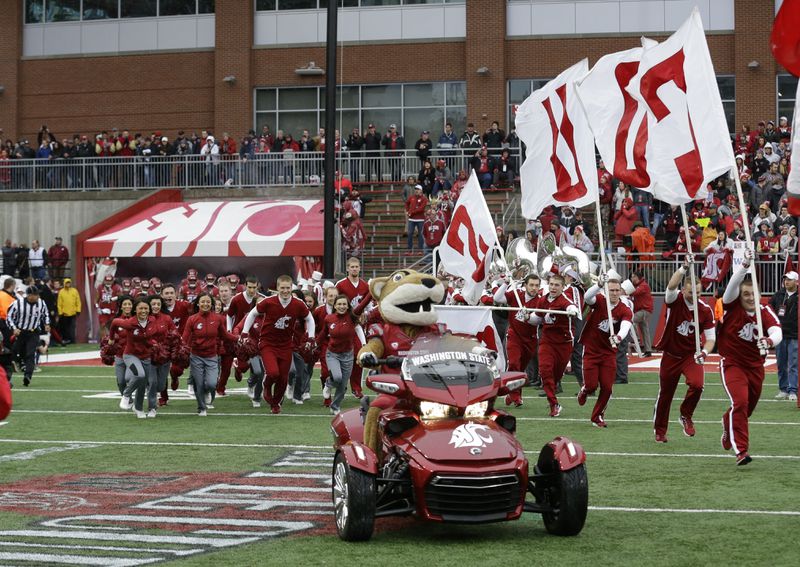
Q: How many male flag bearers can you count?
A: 5